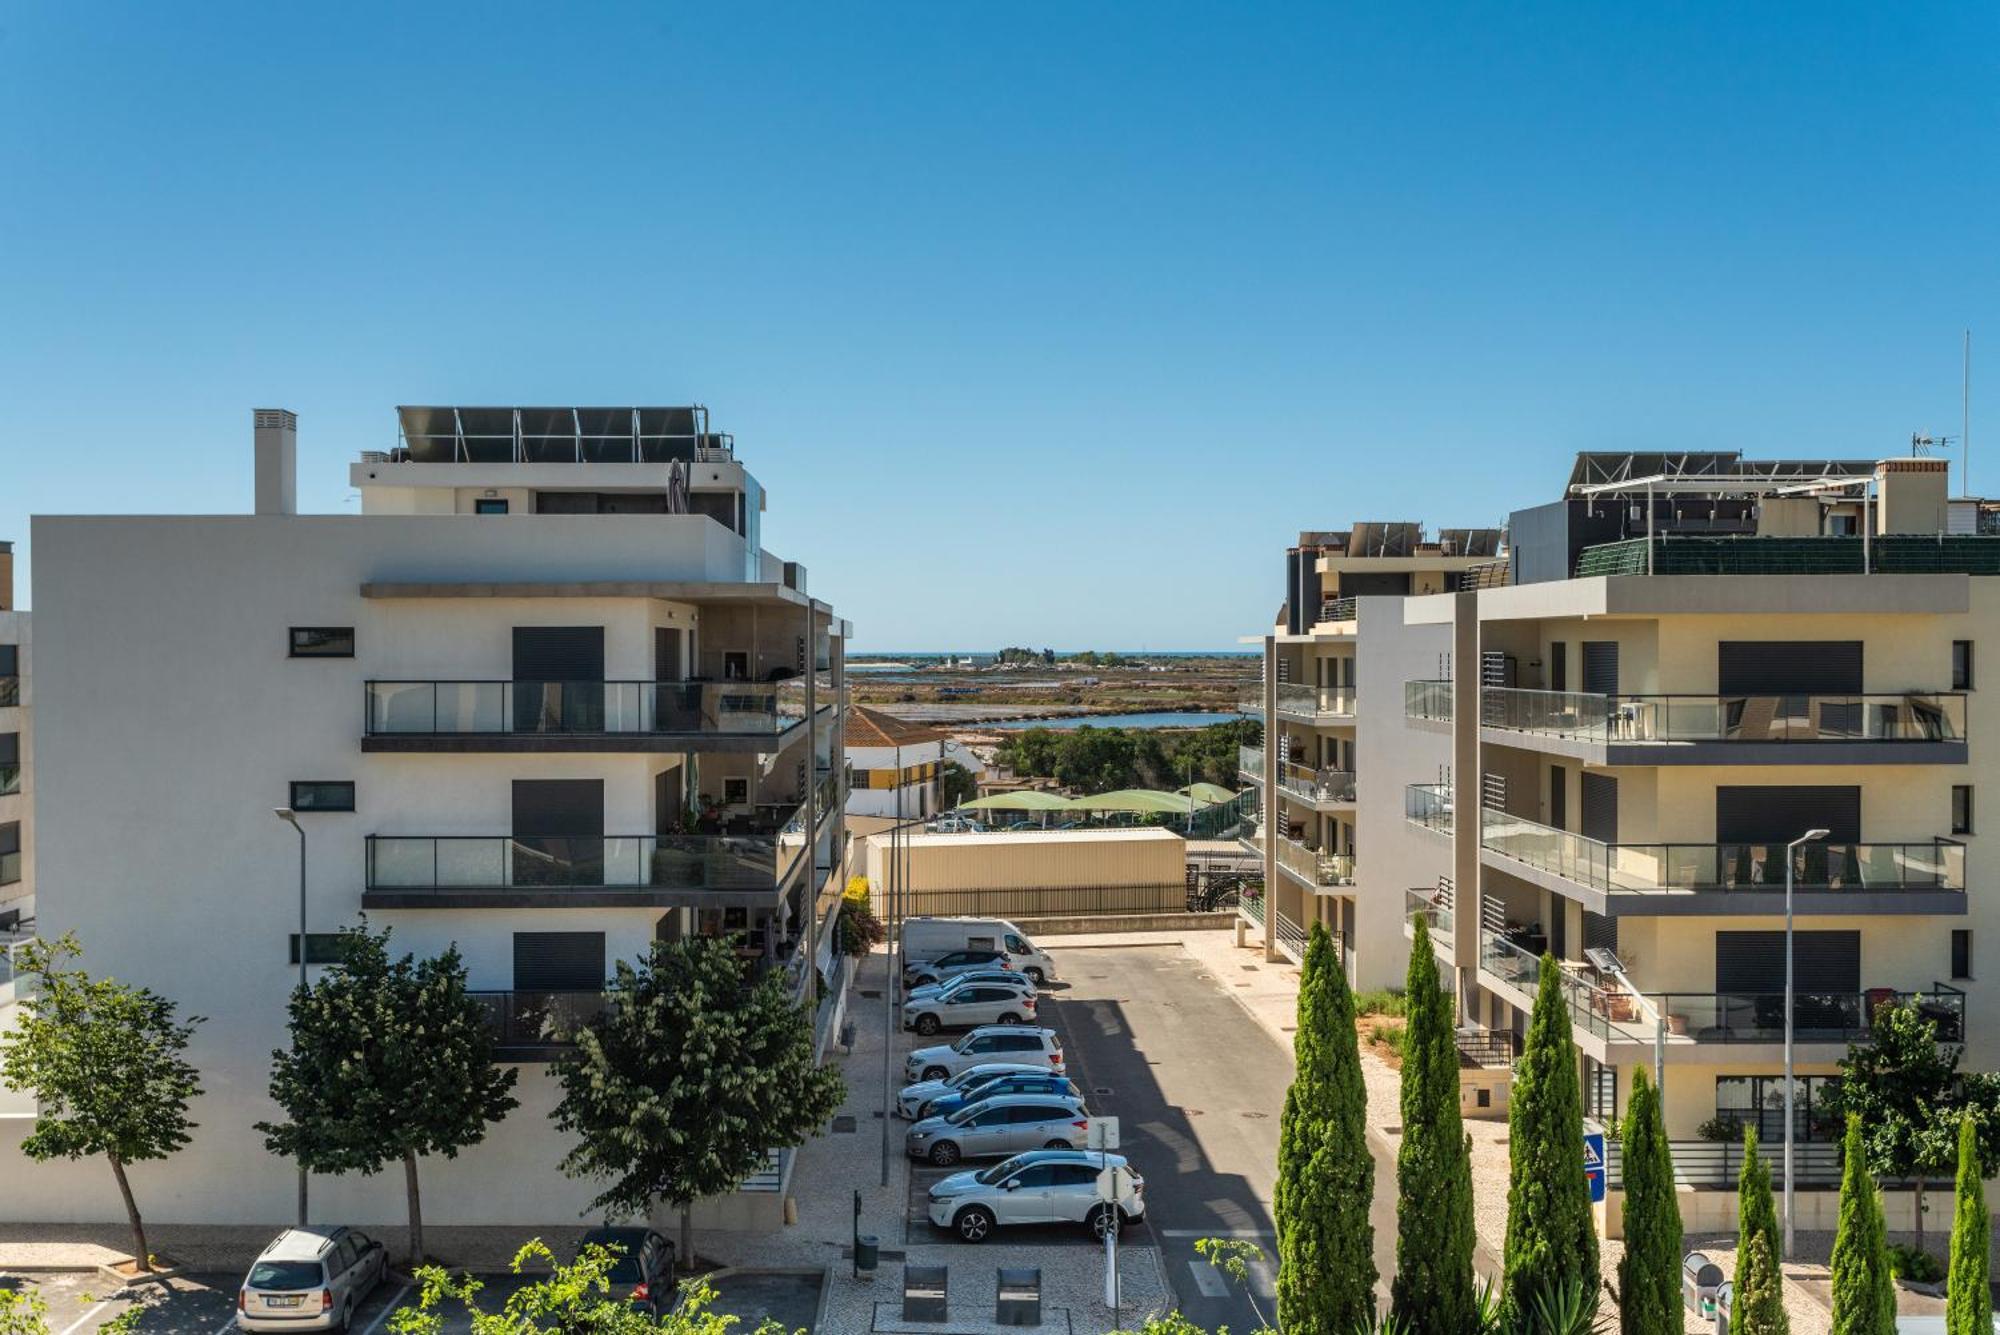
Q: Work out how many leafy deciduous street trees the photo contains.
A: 4